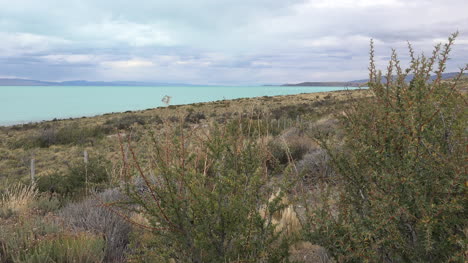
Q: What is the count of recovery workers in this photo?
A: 0